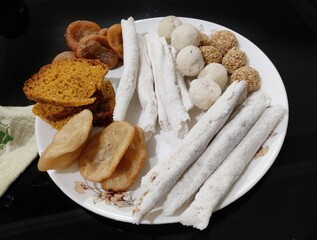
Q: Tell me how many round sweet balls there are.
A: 10